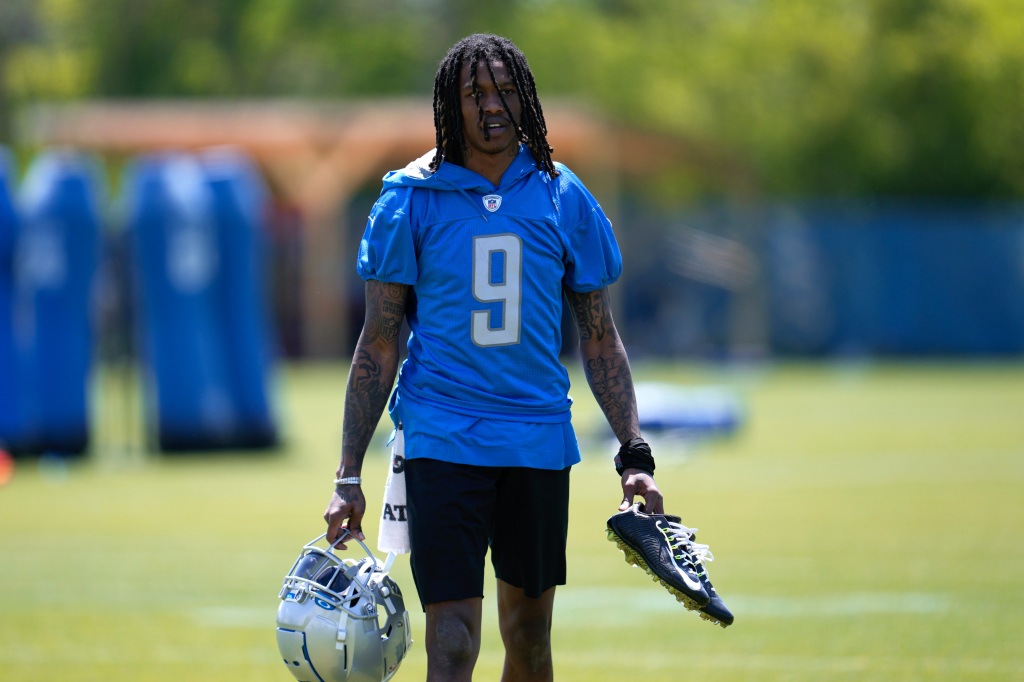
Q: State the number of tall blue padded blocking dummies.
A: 4